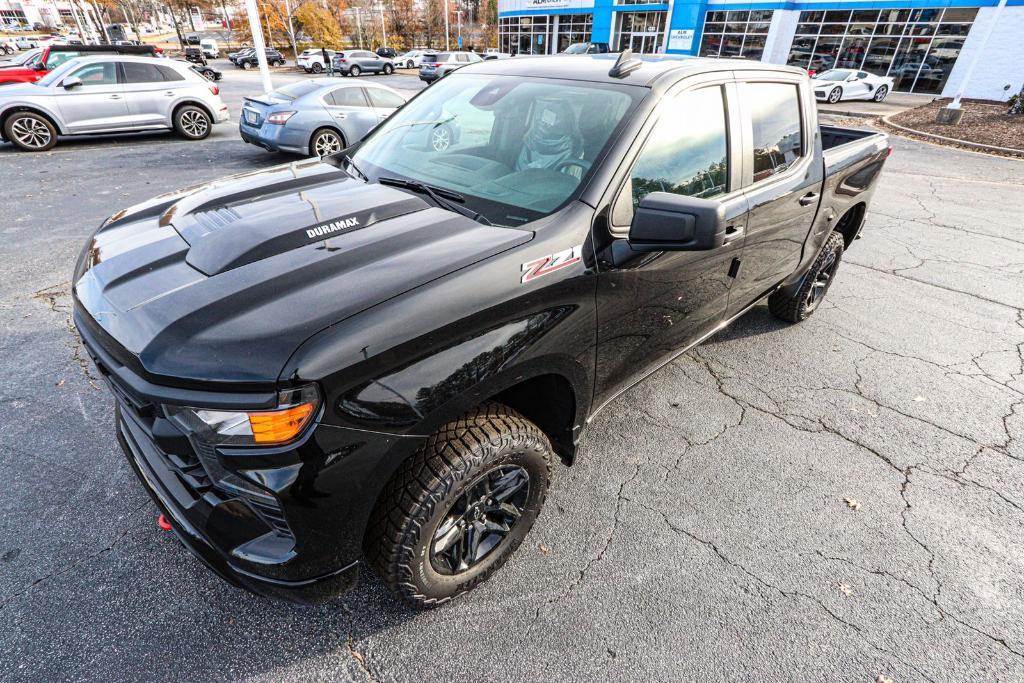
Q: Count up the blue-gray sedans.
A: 1